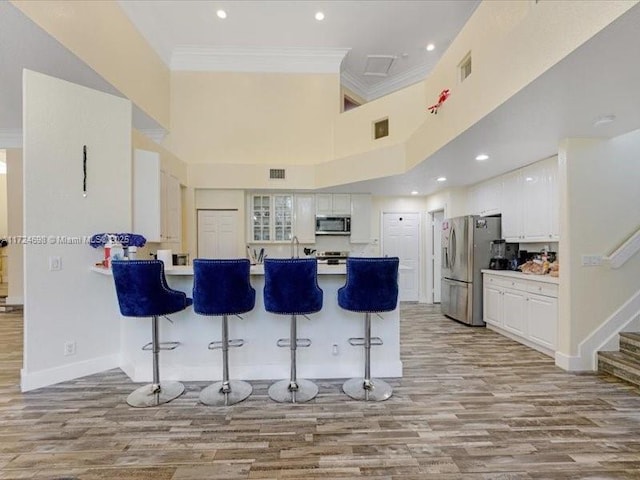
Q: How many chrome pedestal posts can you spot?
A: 4